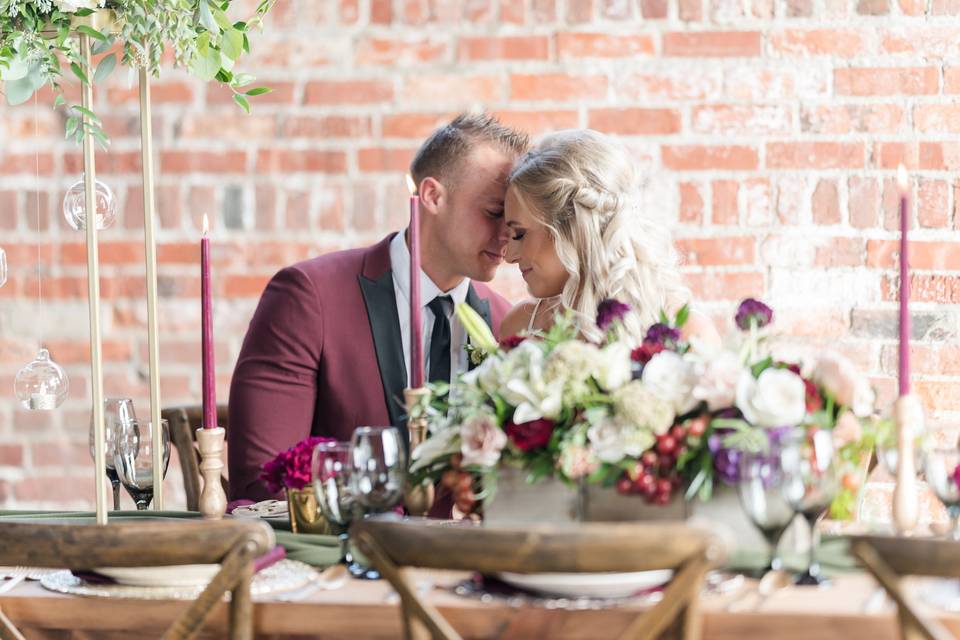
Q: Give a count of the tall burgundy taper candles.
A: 3